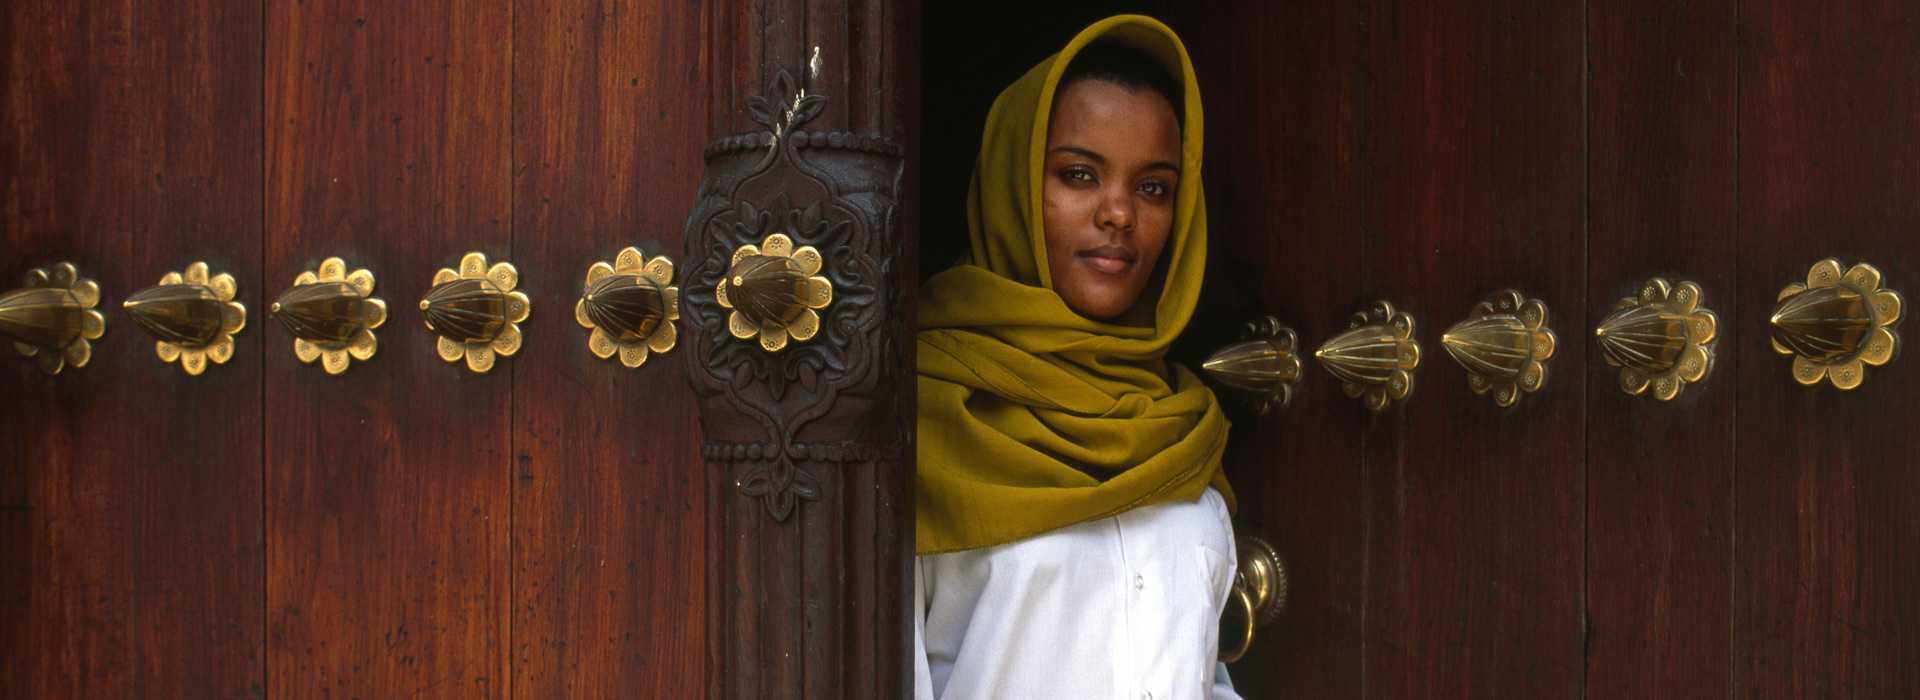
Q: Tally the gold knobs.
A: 11